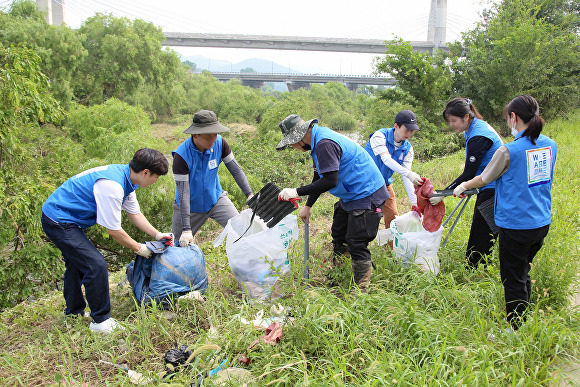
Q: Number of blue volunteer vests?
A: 6